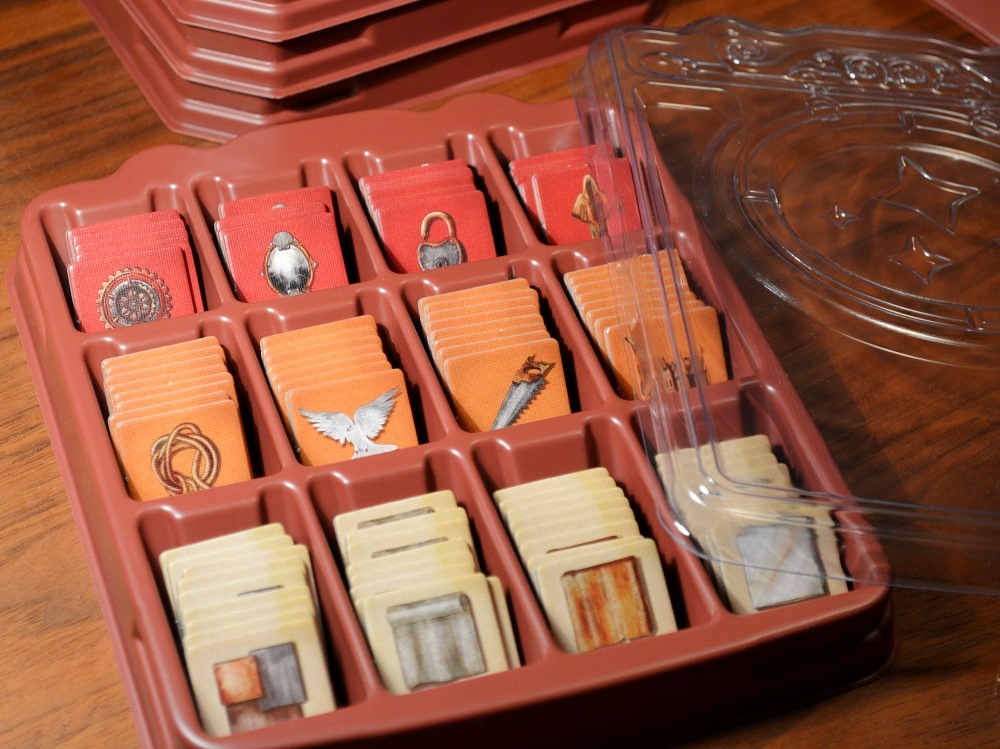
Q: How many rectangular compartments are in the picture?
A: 12